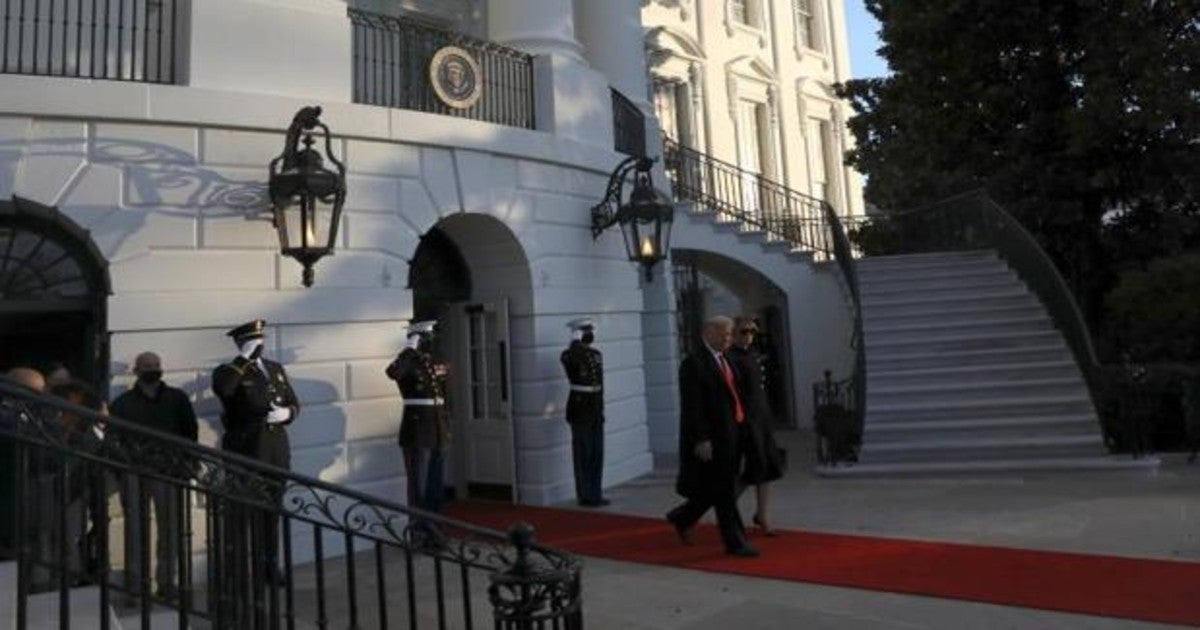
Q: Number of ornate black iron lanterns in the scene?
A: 2